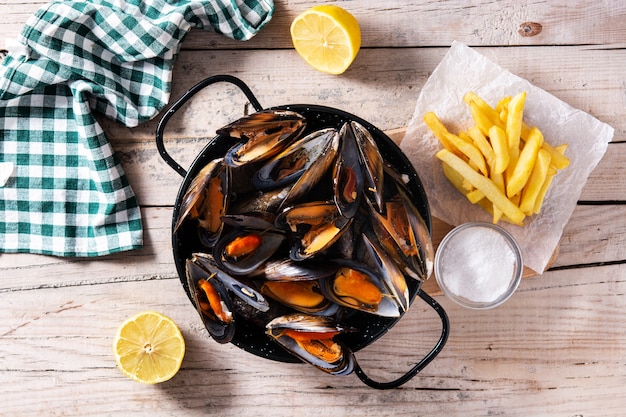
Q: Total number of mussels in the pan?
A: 11